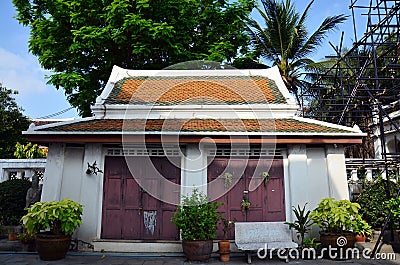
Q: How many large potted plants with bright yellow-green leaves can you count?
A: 2